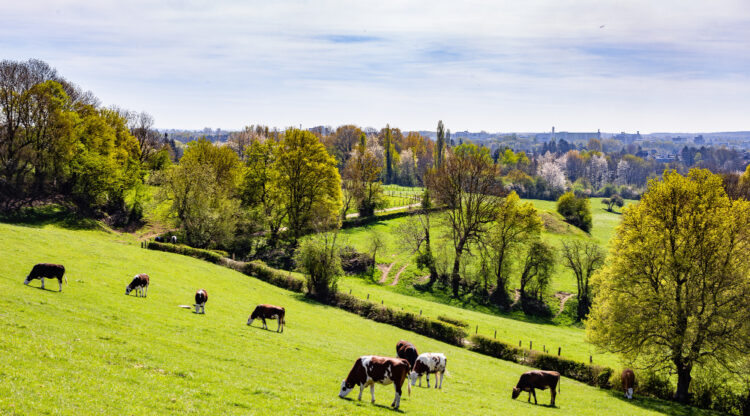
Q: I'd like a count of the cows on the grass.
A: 9